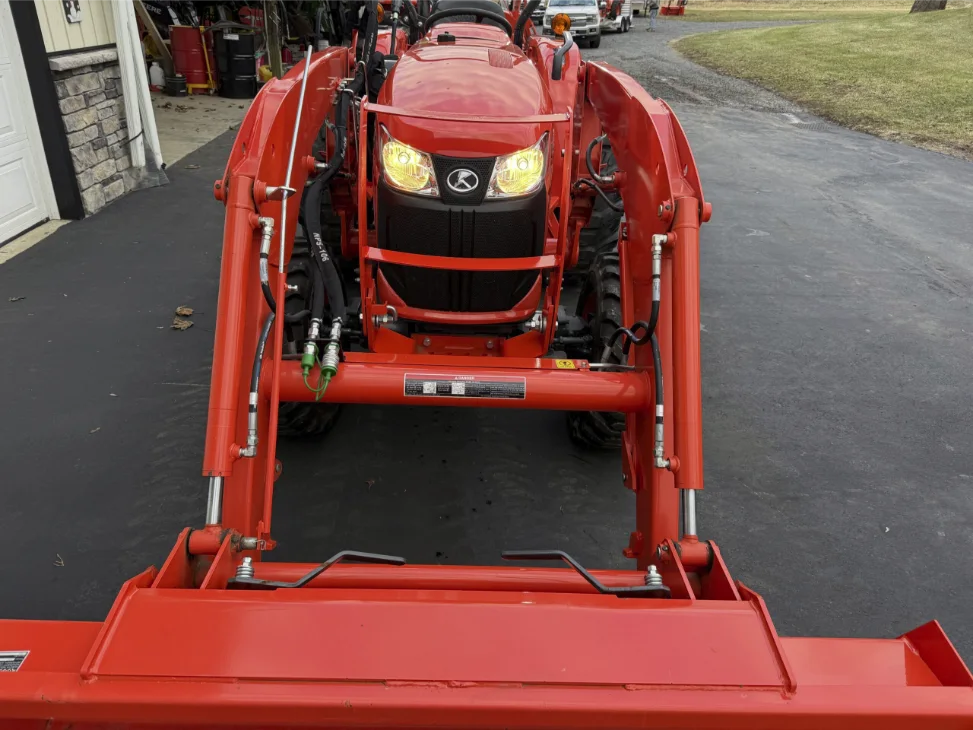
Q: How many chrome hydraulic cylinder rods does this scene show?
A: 2